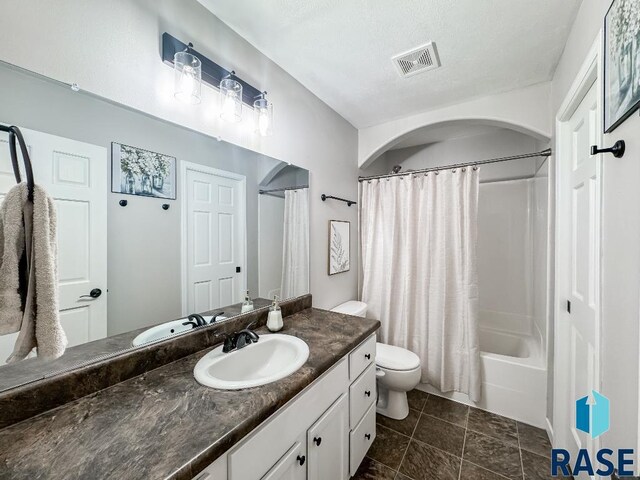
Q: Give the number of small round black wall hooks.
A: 2